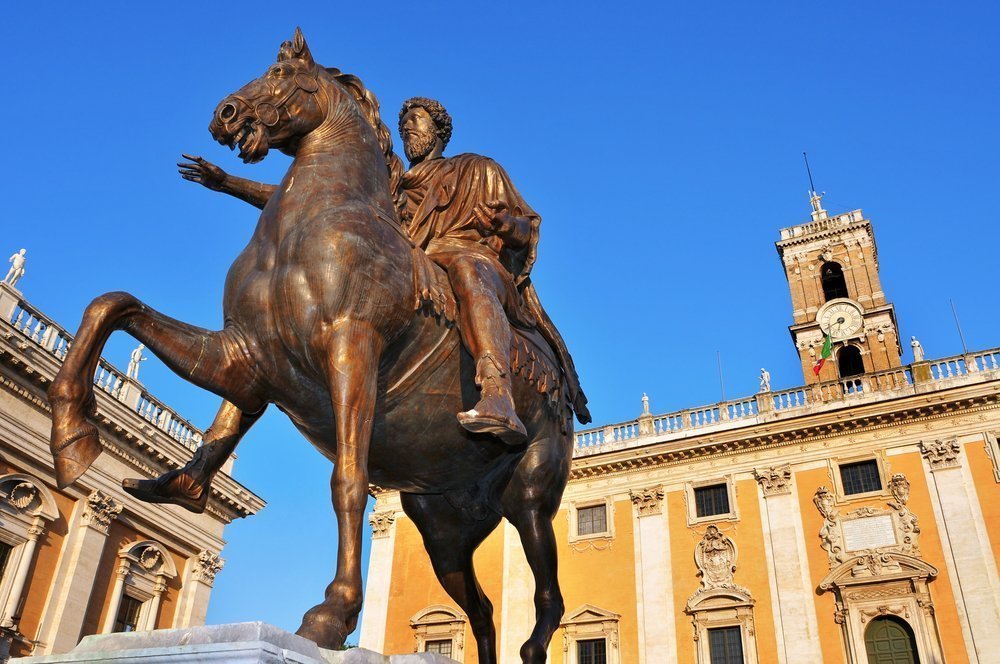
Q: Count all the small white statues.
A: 6